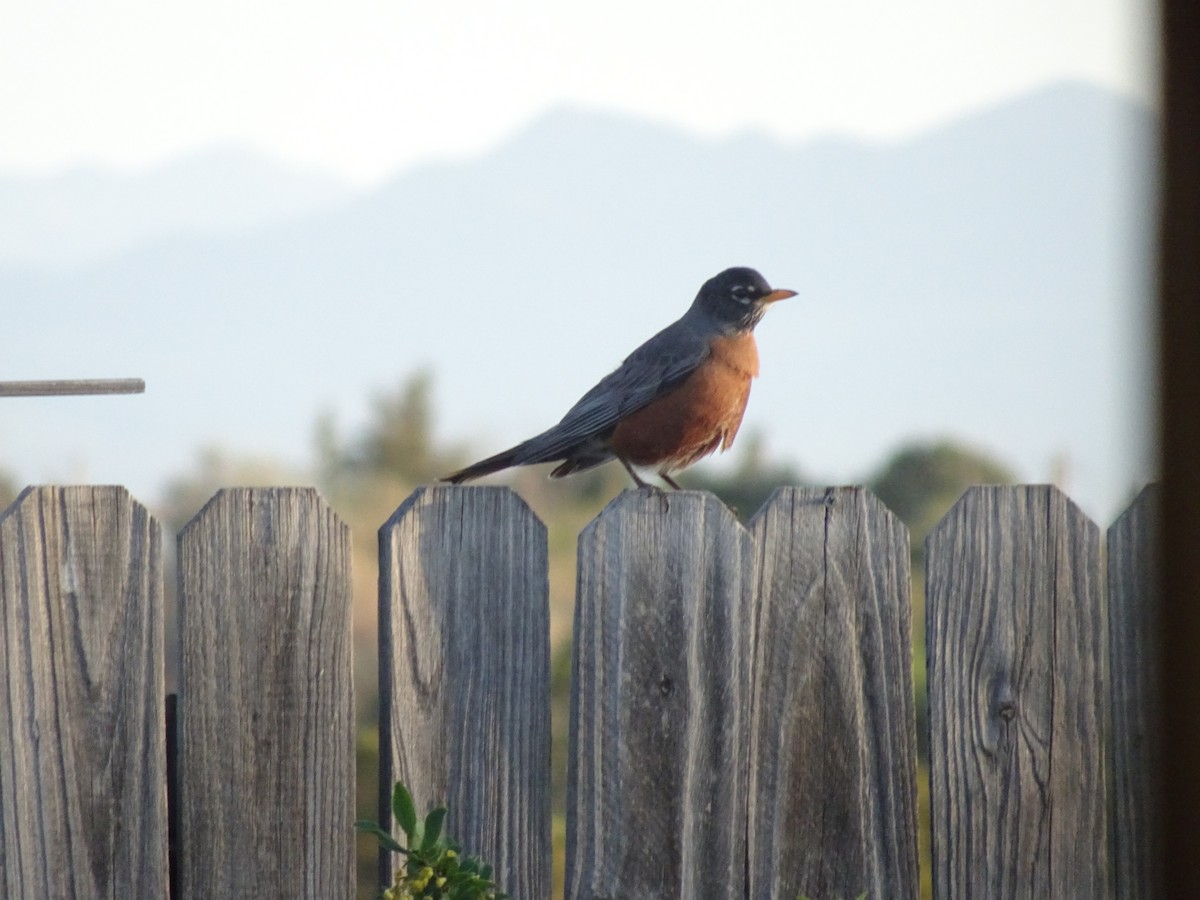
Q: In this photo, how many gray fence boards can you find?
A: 7